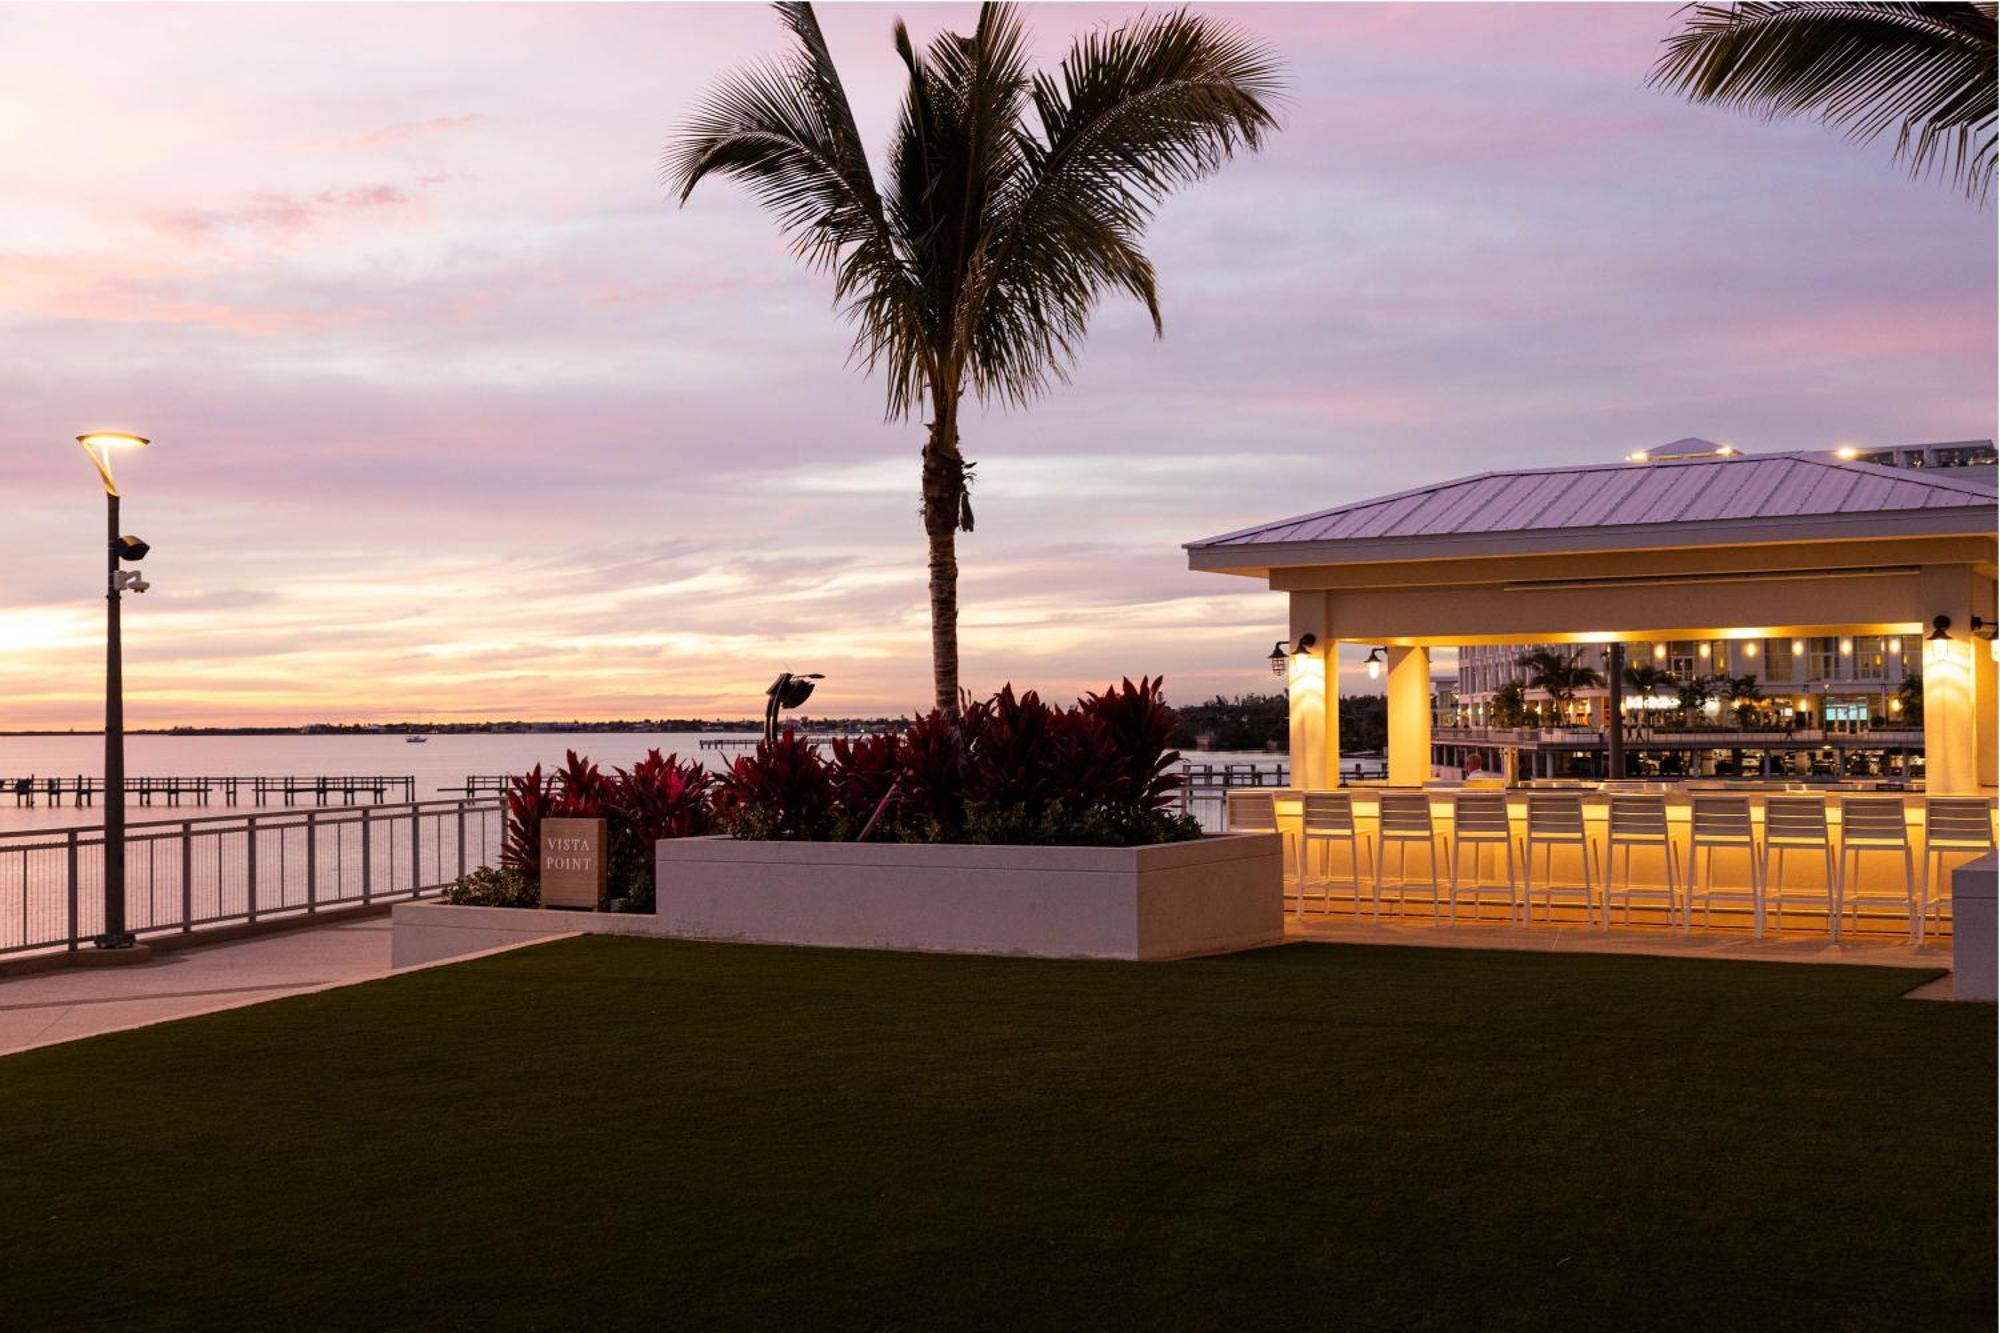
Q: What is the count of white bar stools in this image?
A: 10